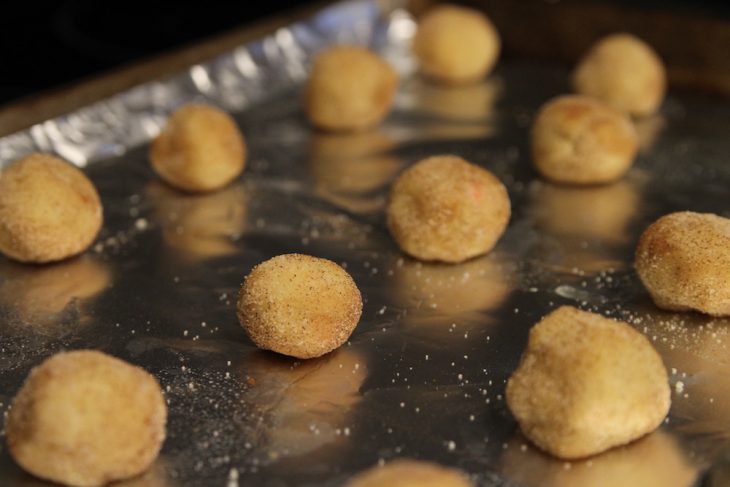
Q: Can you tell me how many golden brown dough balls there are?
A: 12